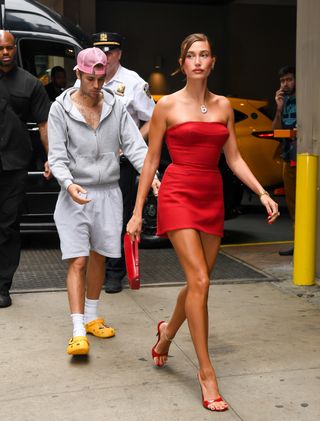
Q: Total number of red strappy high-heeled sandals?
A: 2